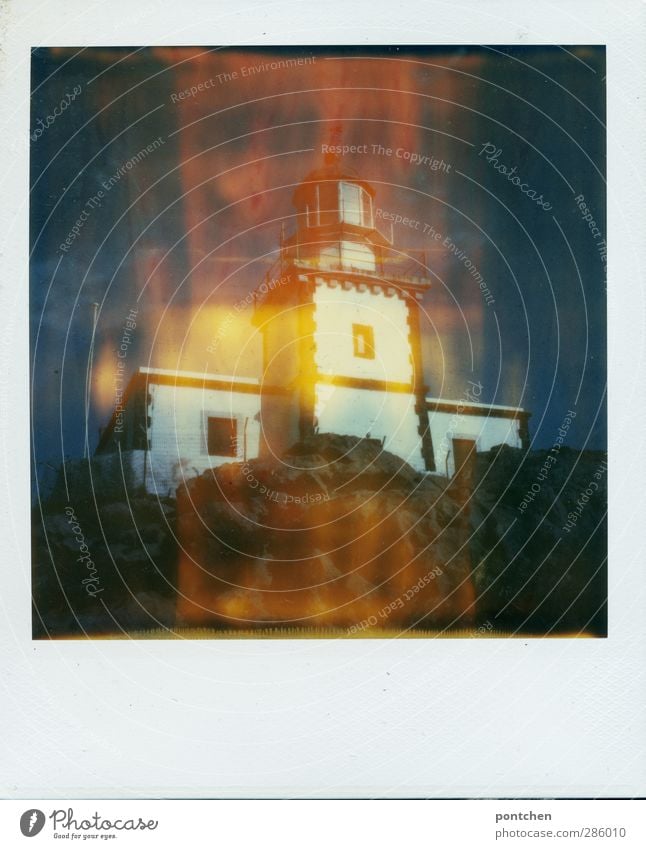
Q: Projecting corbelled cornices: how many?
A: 1